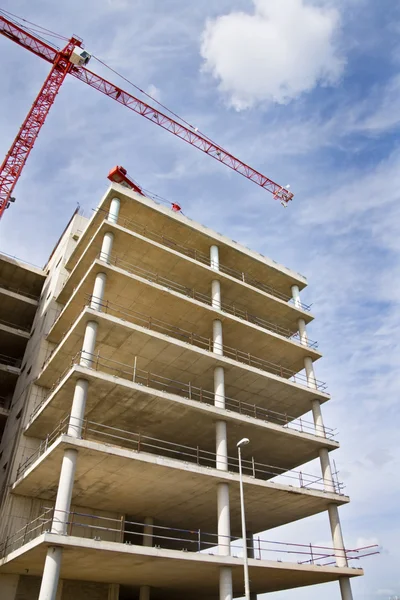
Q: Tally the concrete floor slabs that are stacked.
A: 7